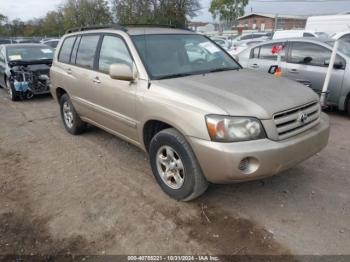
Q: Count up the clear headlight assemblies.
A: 1